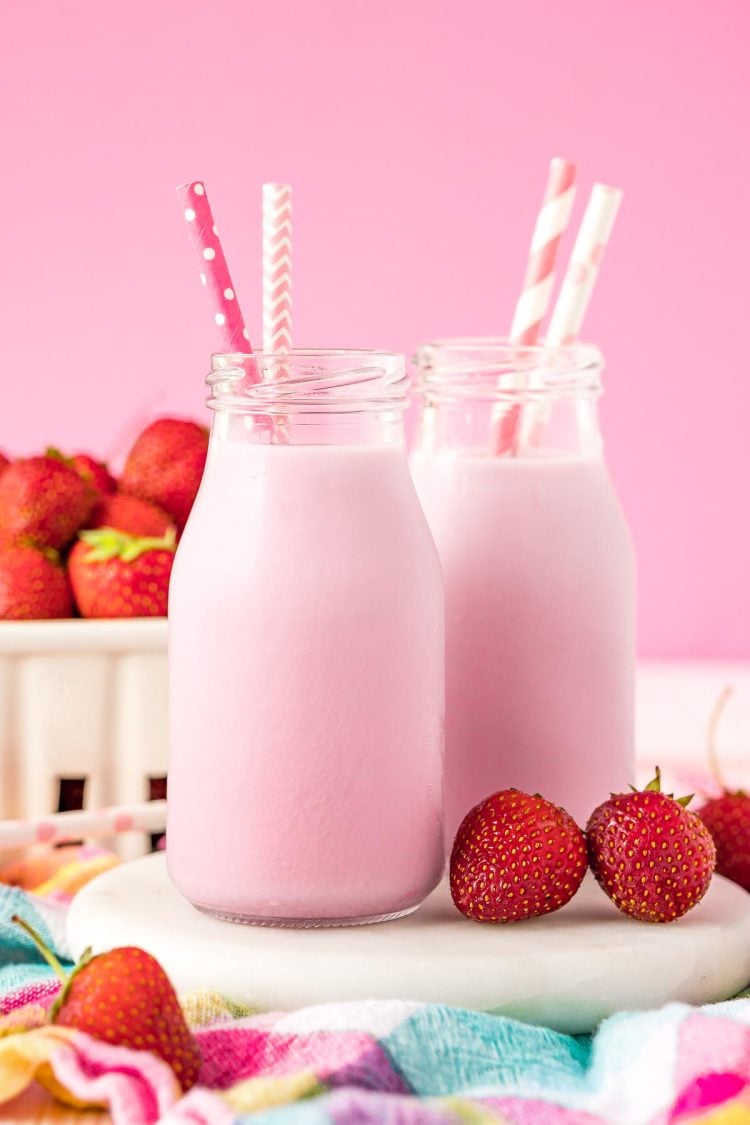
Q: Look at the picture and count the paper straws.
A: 5